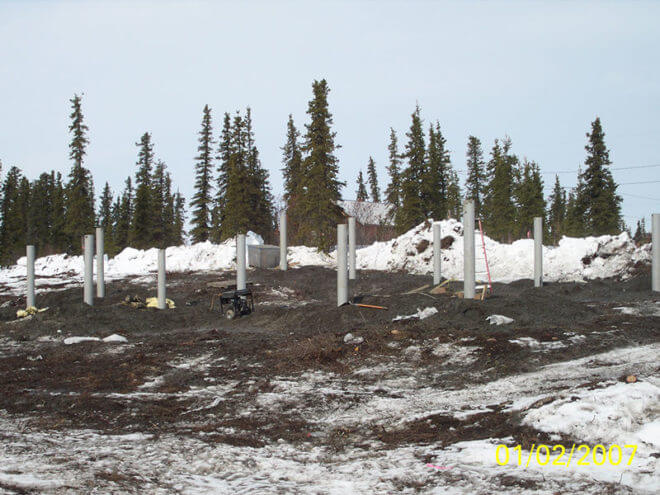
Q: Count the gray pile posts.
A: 12